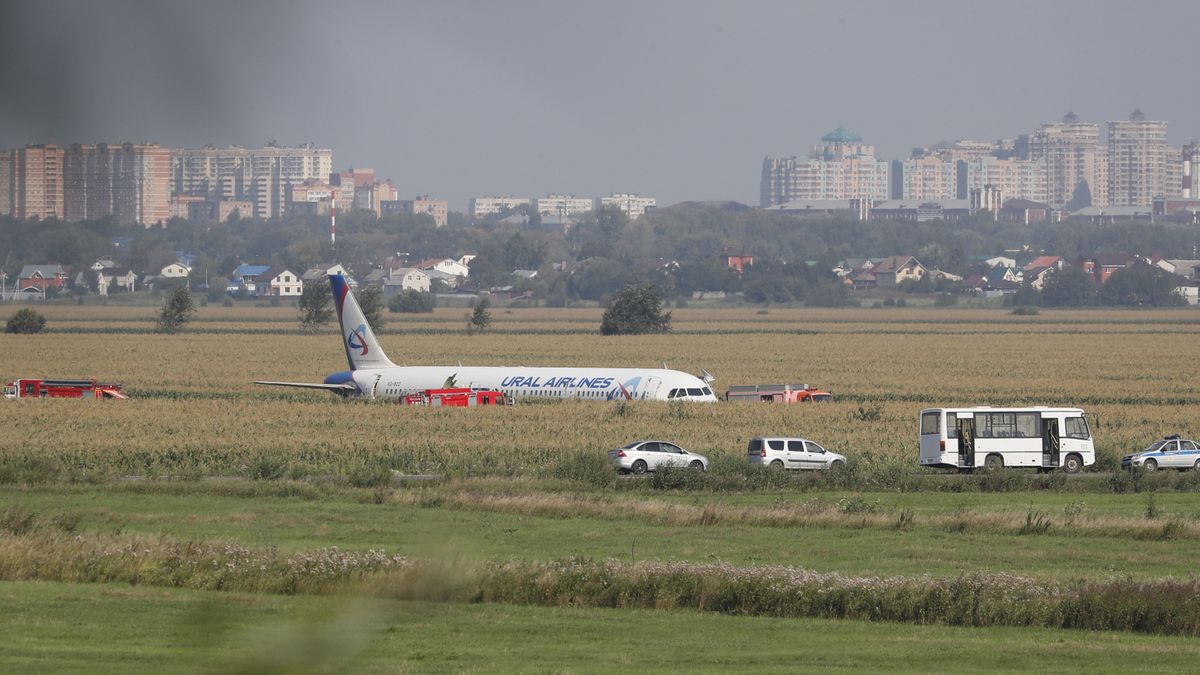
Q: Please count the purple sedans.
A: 0